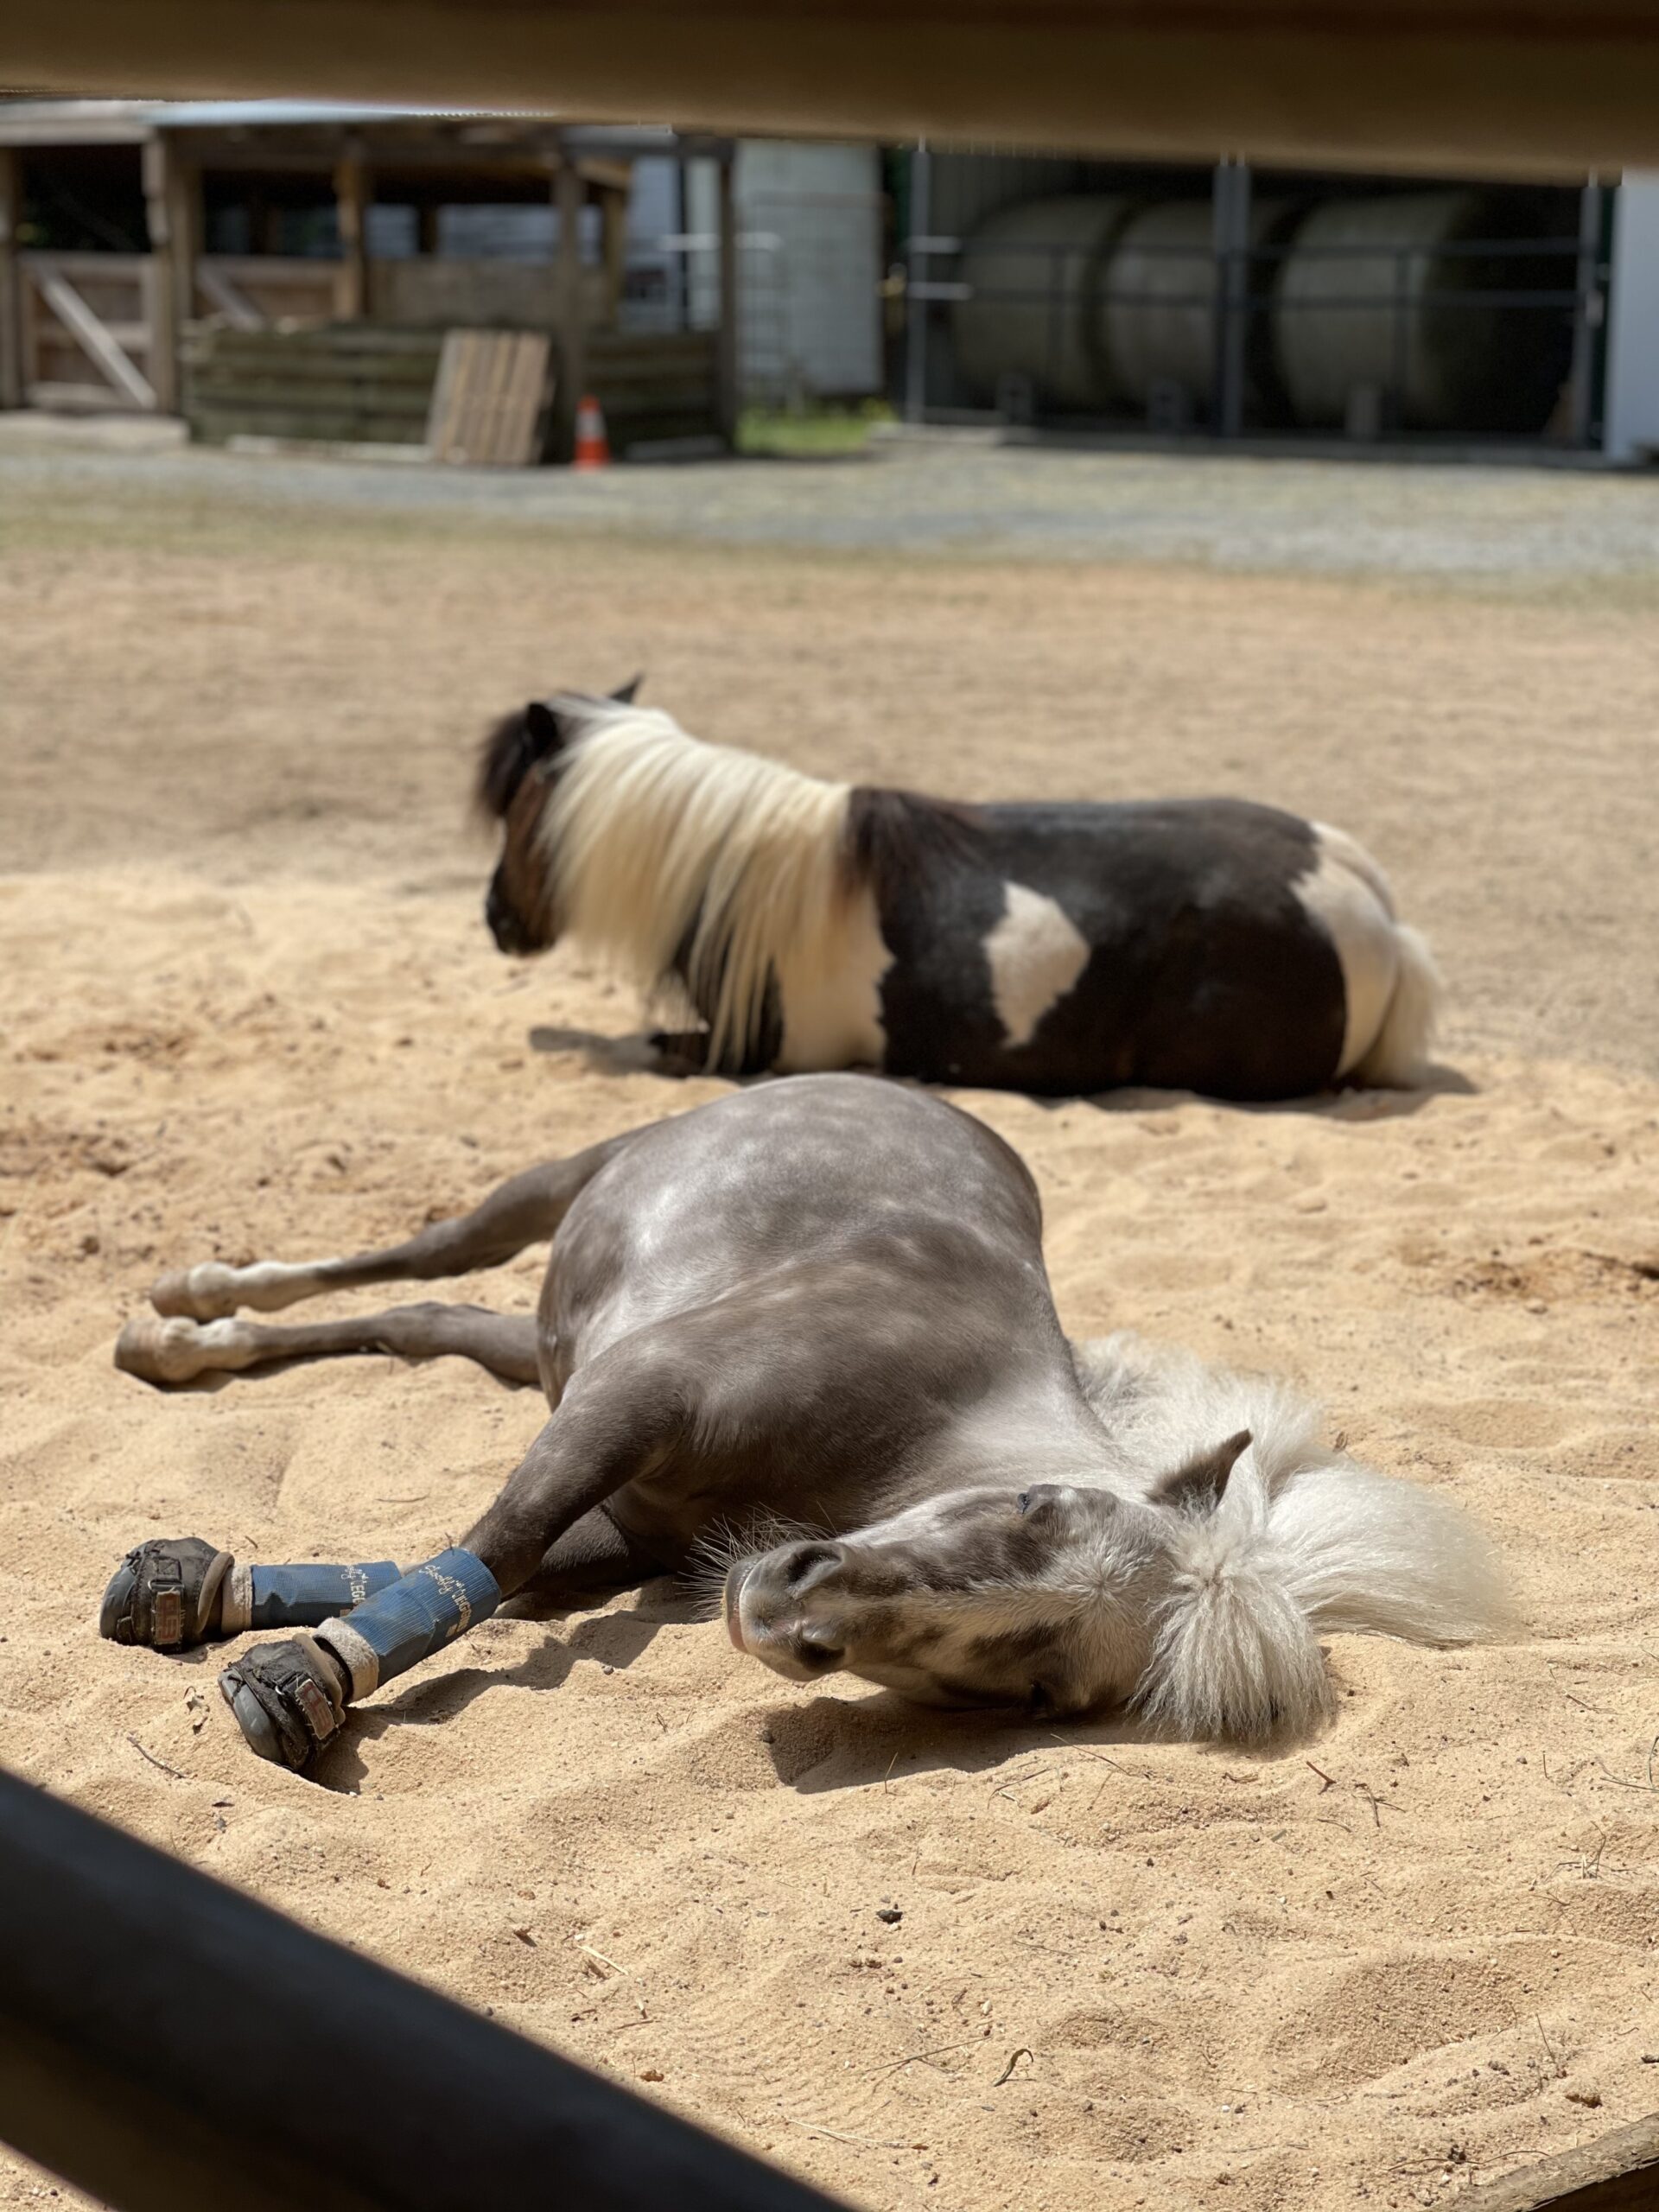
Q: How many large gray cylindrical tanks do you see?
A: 3